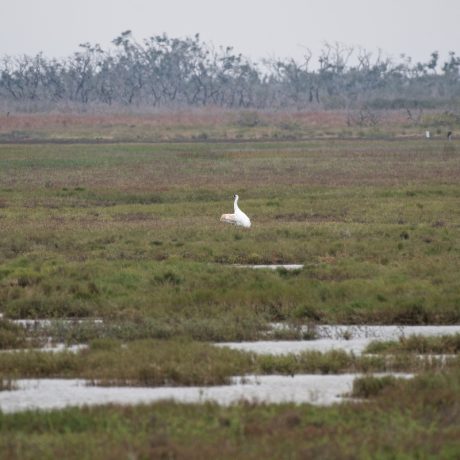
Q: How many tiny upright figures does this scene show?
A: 2